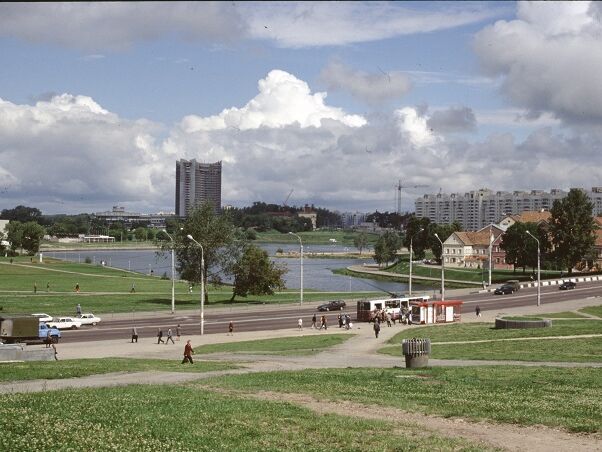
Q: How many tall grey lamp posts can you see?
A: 7